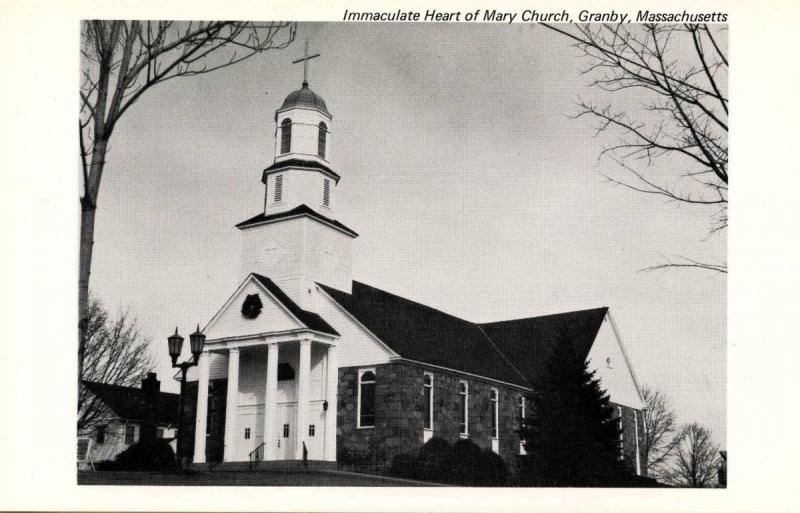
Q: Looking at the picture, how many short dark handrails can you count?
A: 2